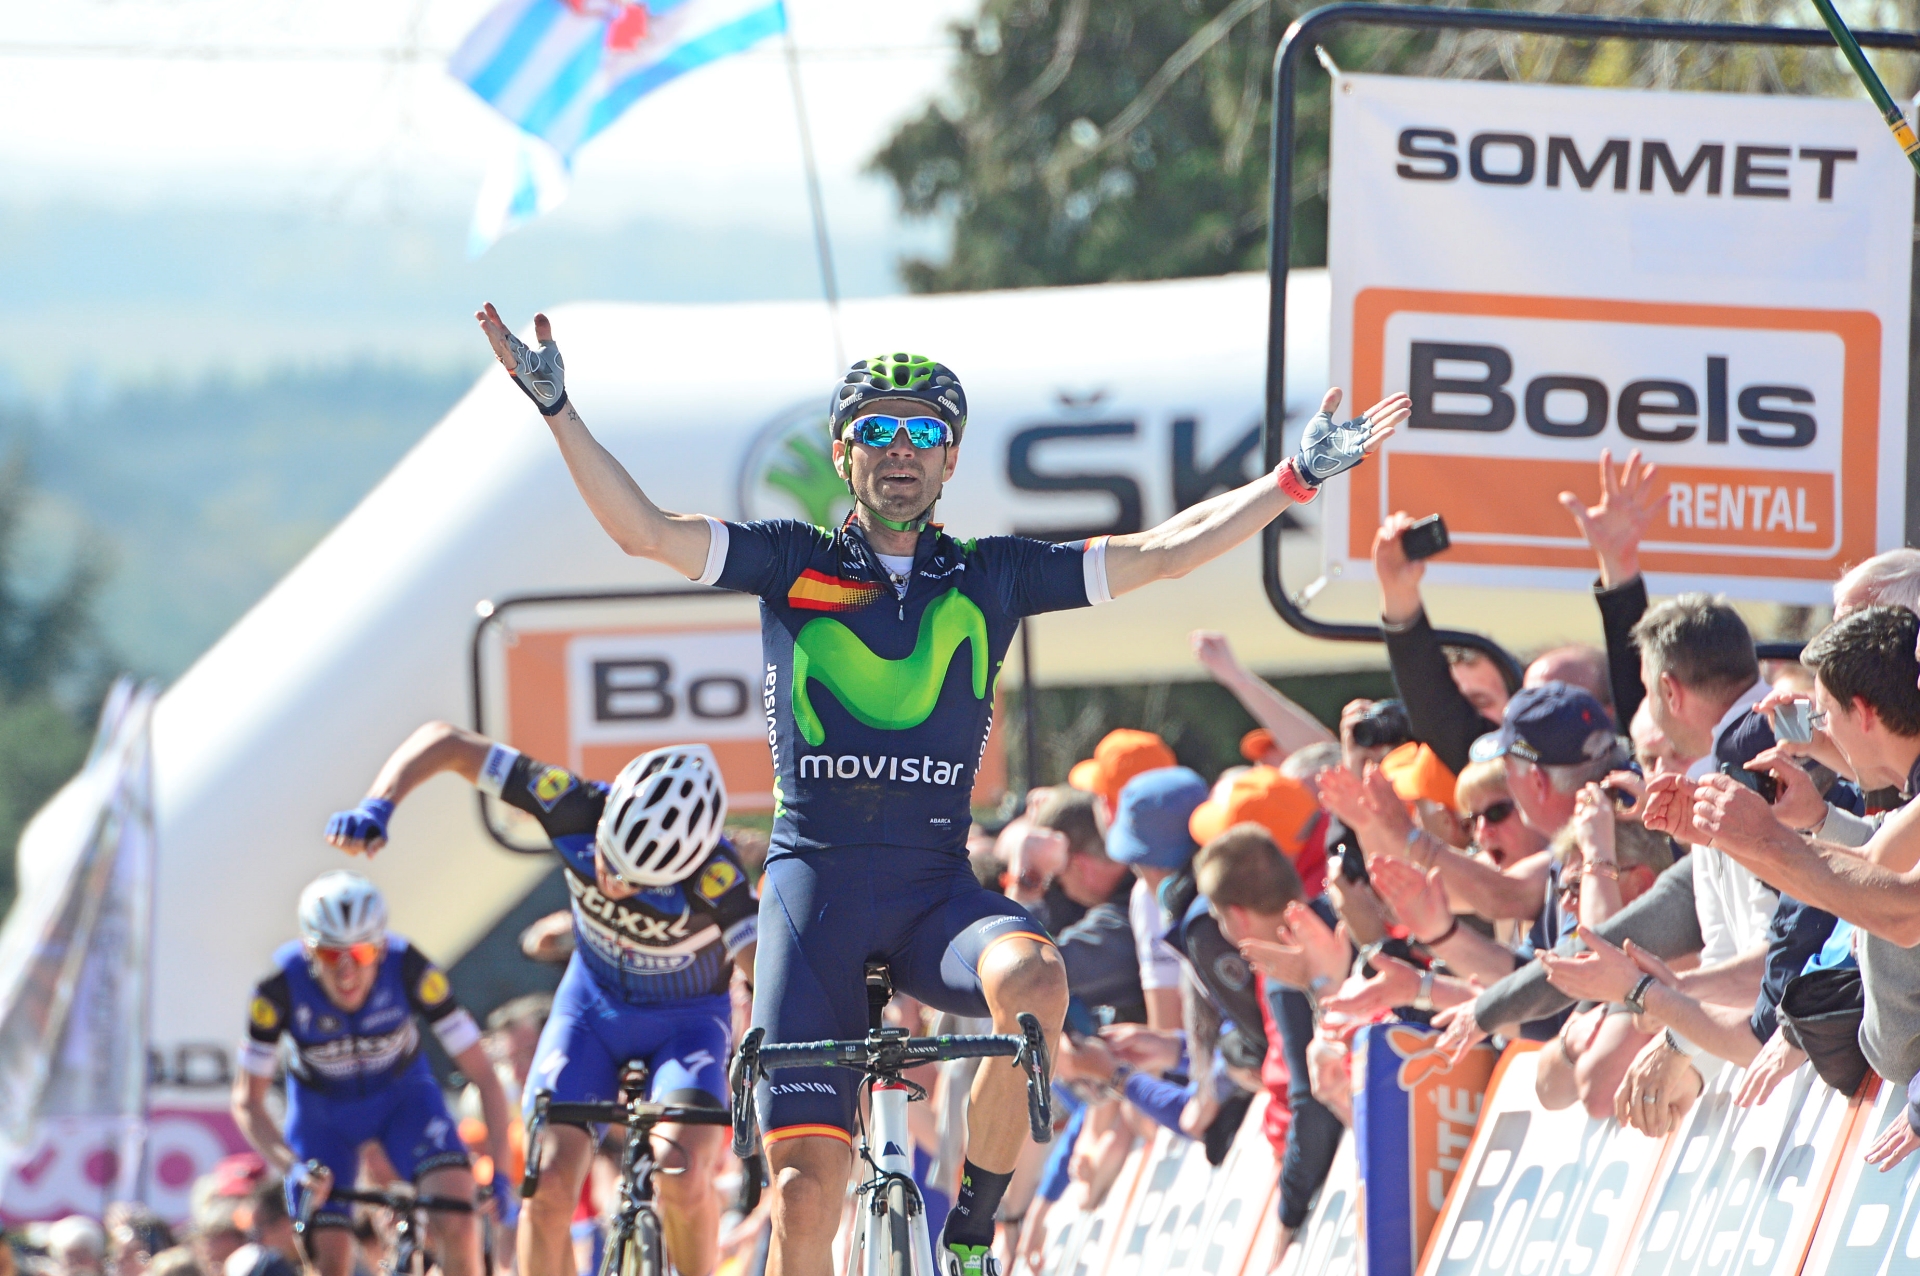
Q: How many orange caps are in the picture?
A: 4